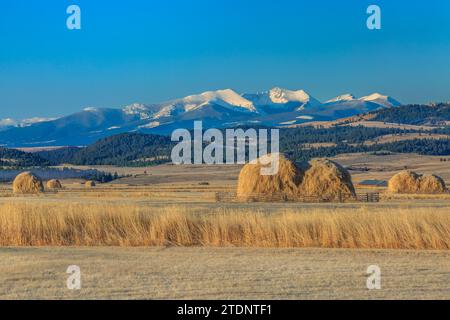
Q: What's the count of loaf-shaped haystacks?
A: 7